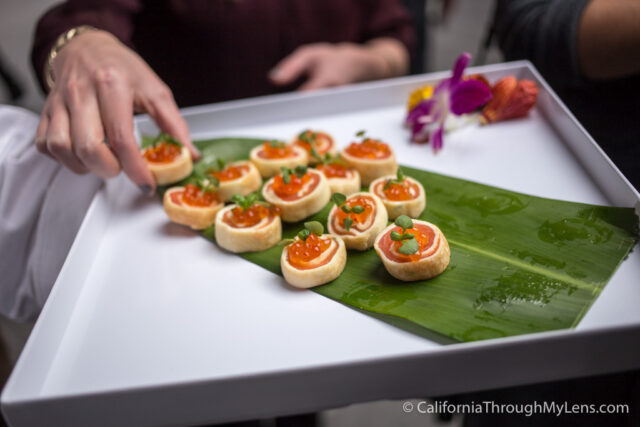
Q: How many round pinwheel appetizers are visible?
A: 13